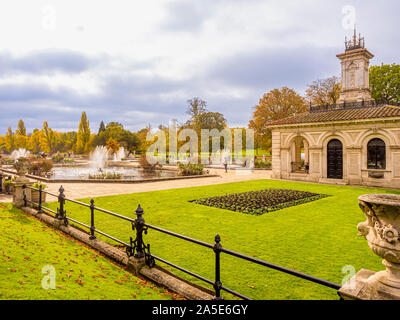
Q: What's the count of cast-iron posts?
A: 5